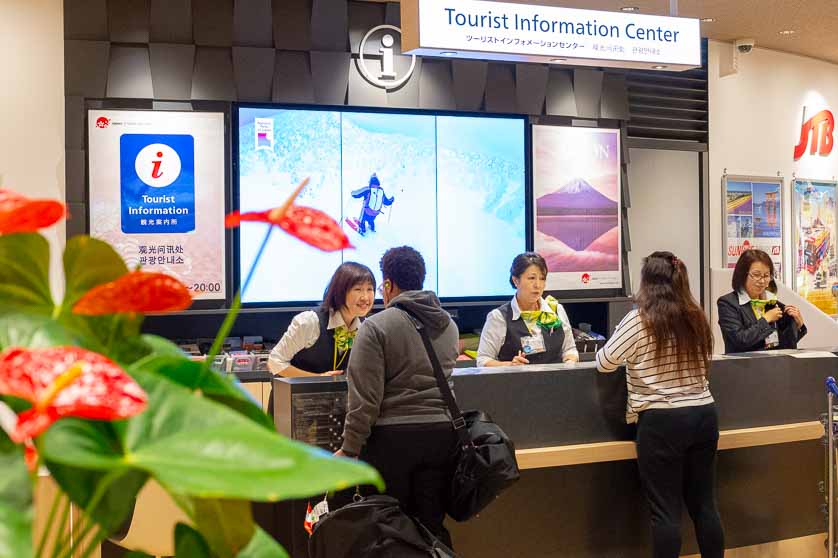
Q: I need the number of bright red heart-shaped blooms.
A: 4